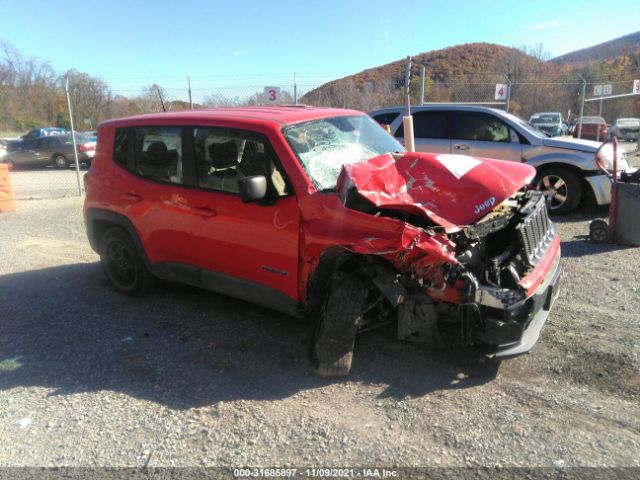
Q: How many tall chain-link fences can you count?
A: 1